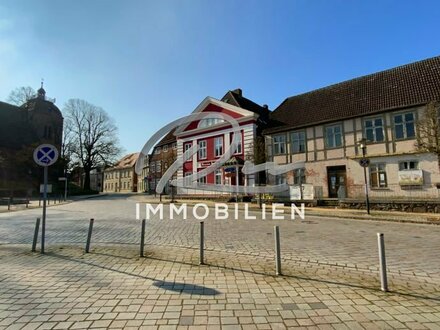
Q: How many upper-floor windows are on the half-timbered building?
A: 5